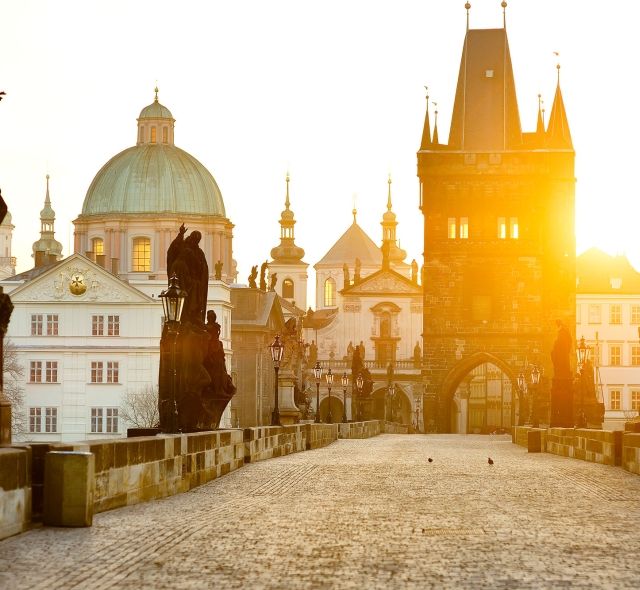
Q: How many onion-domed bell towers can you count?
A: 3